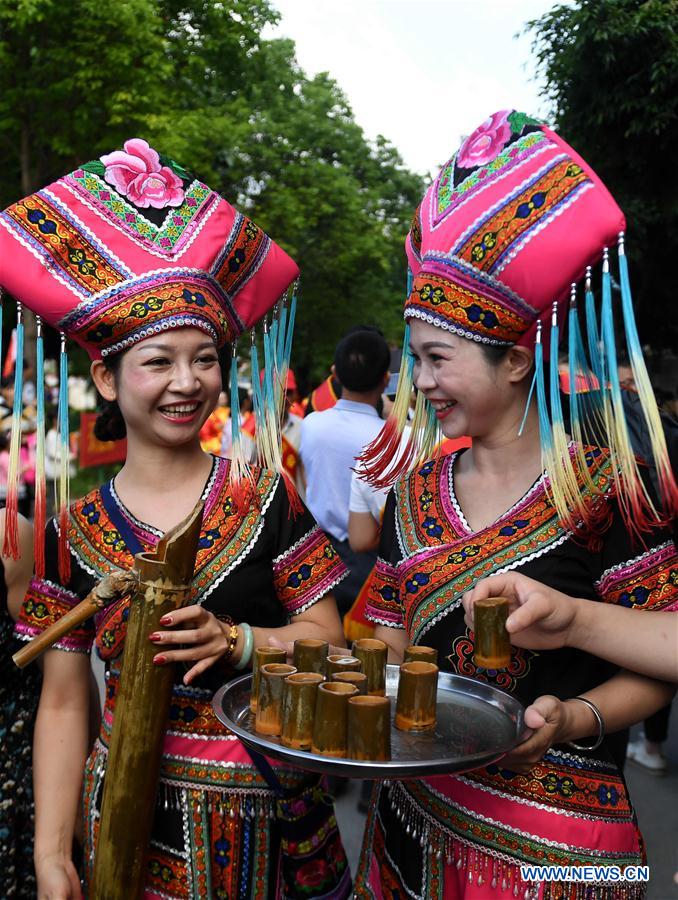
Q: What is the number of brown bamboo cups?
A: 12